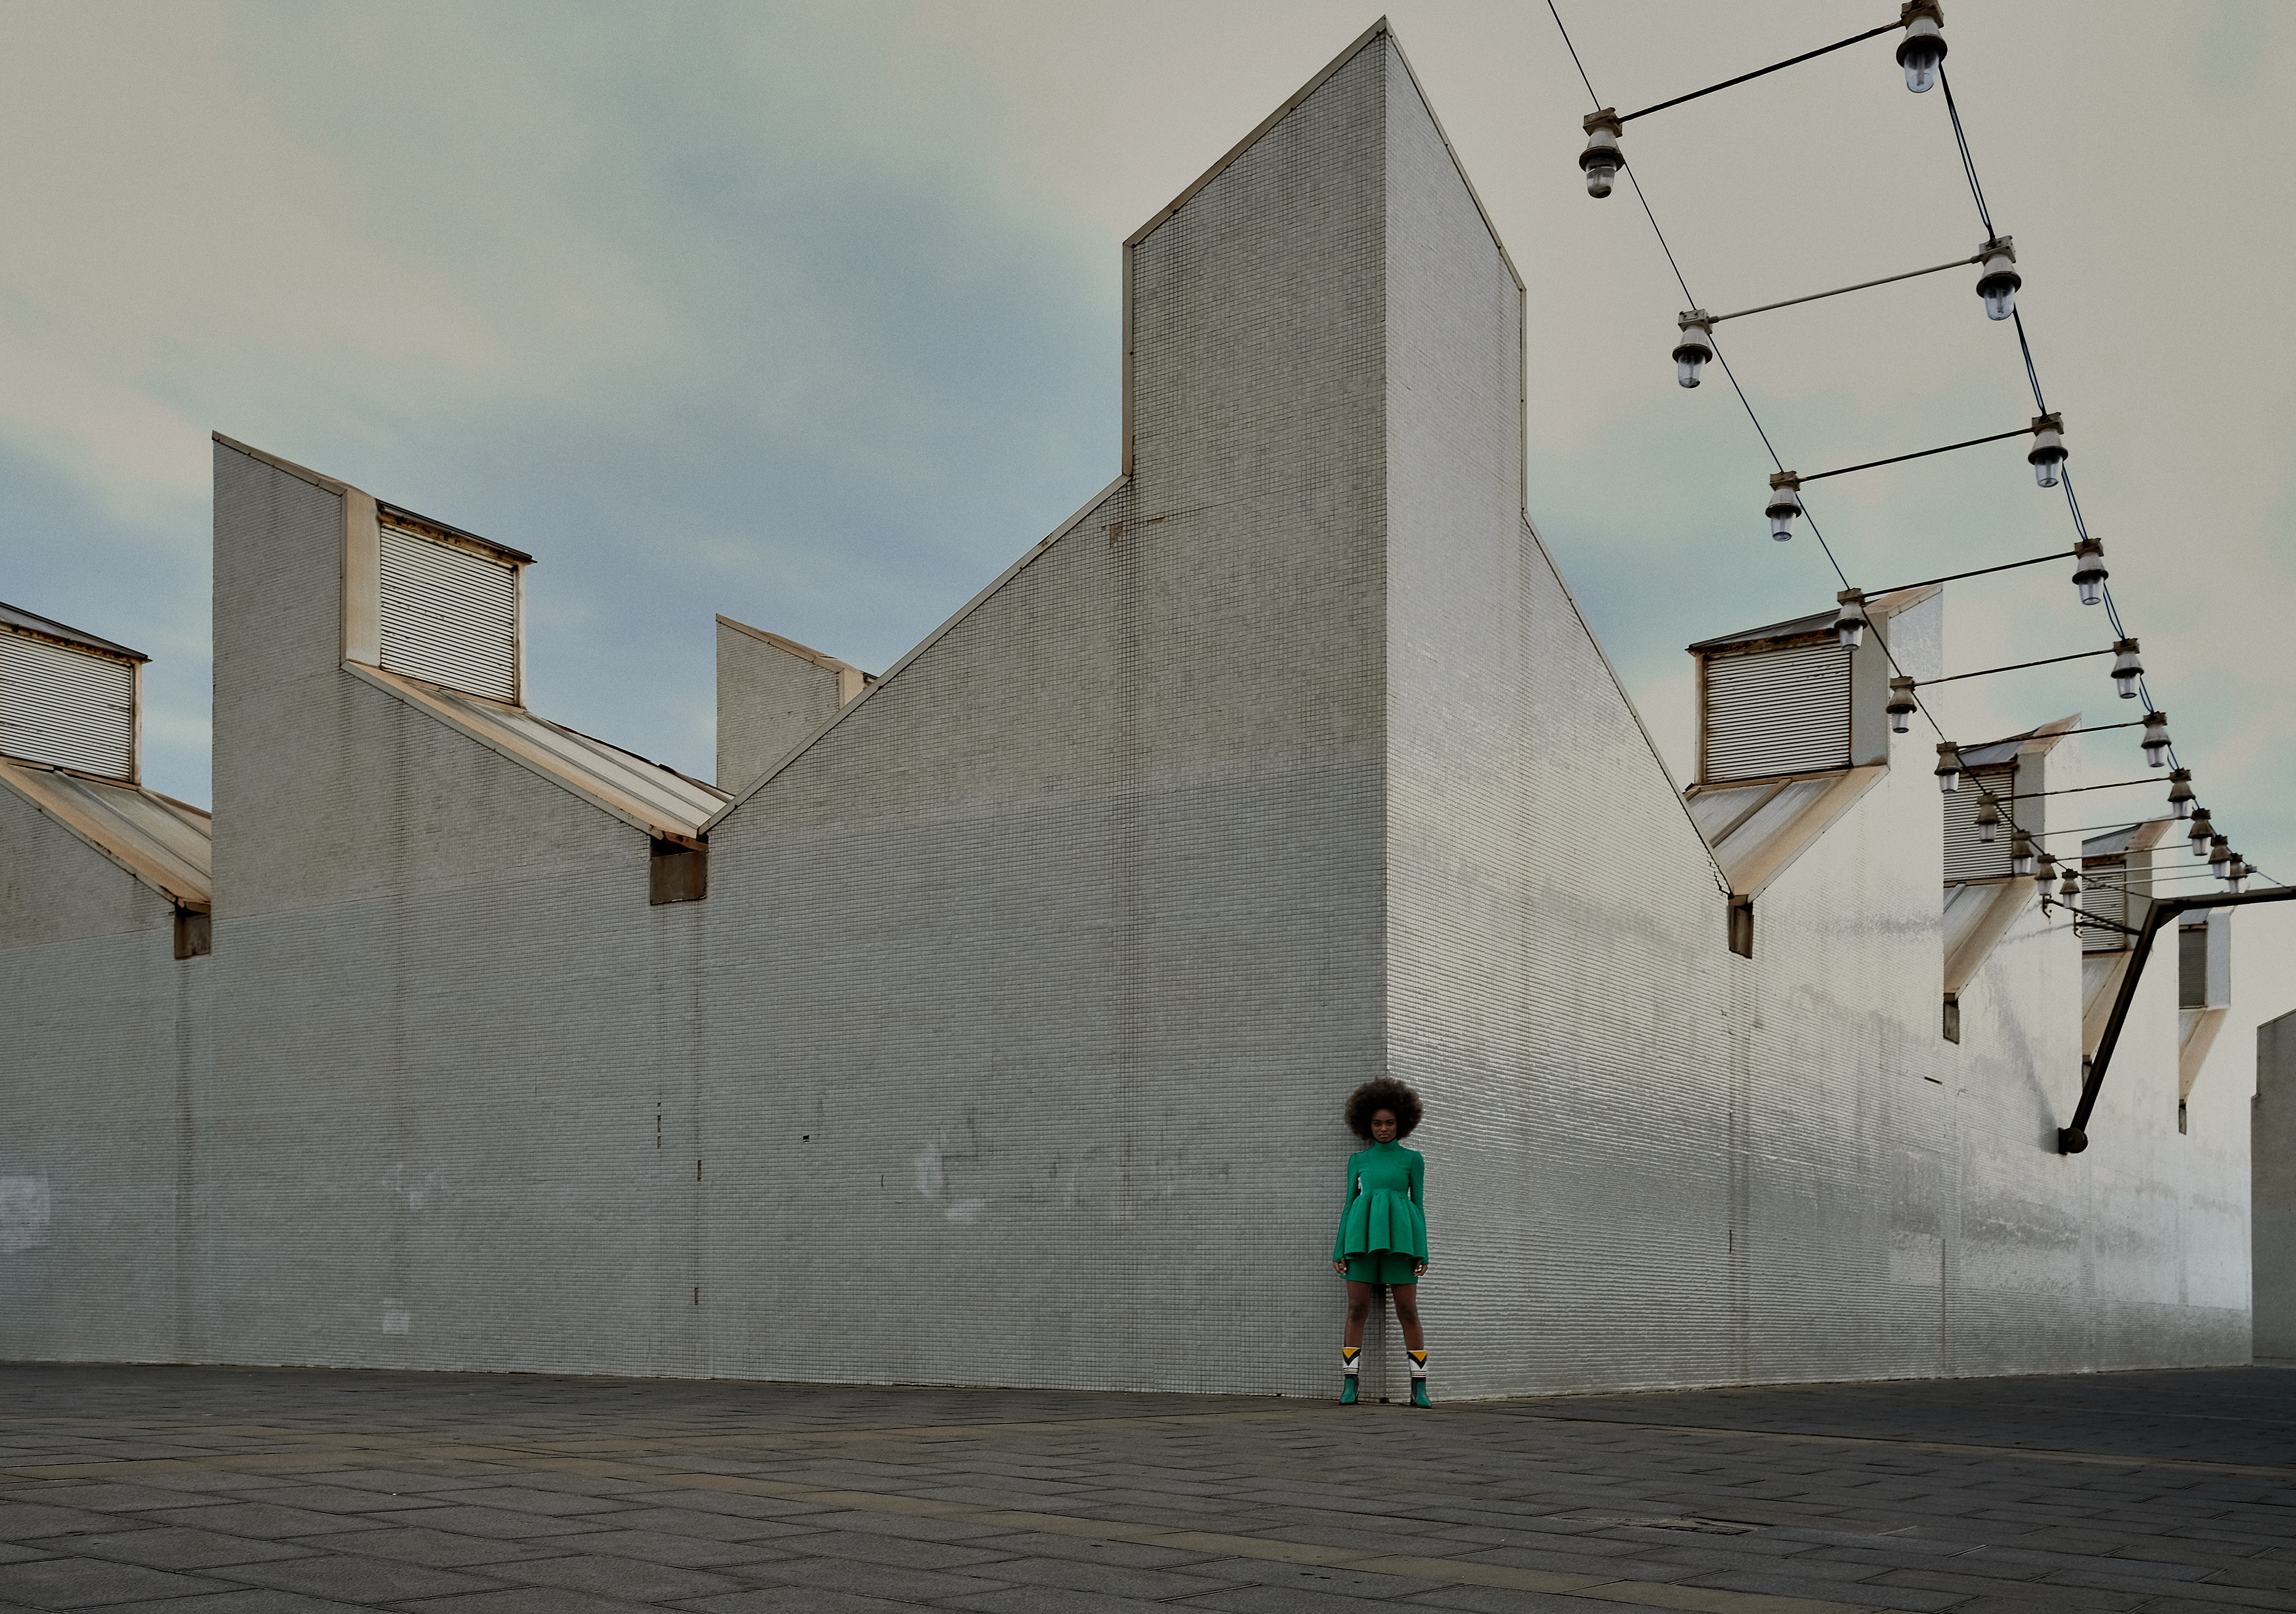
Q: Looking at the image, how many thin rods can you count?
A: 11